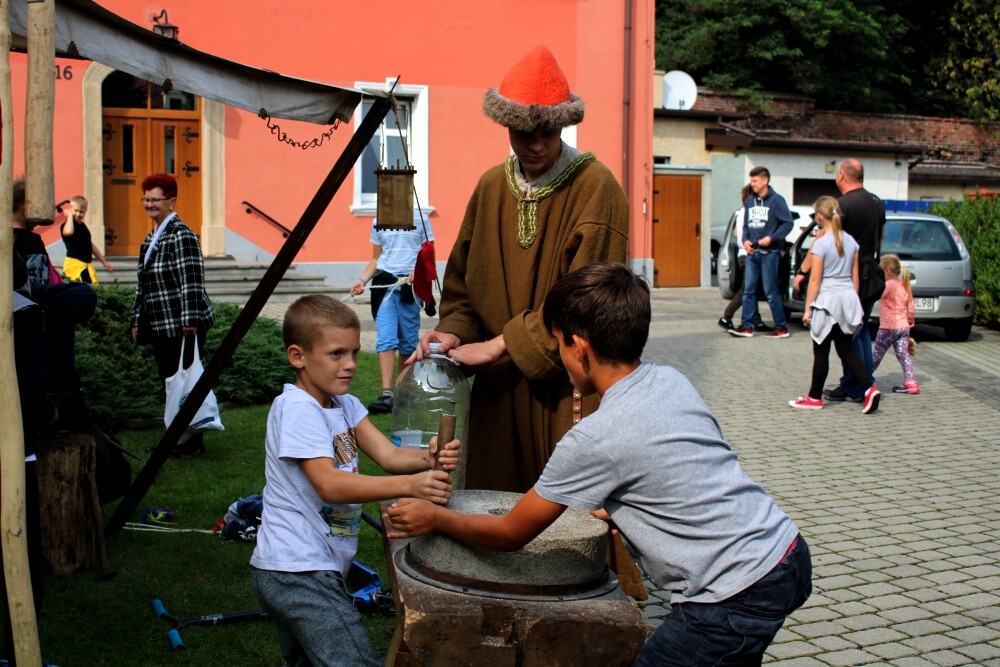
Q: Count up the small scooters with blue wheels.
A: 1